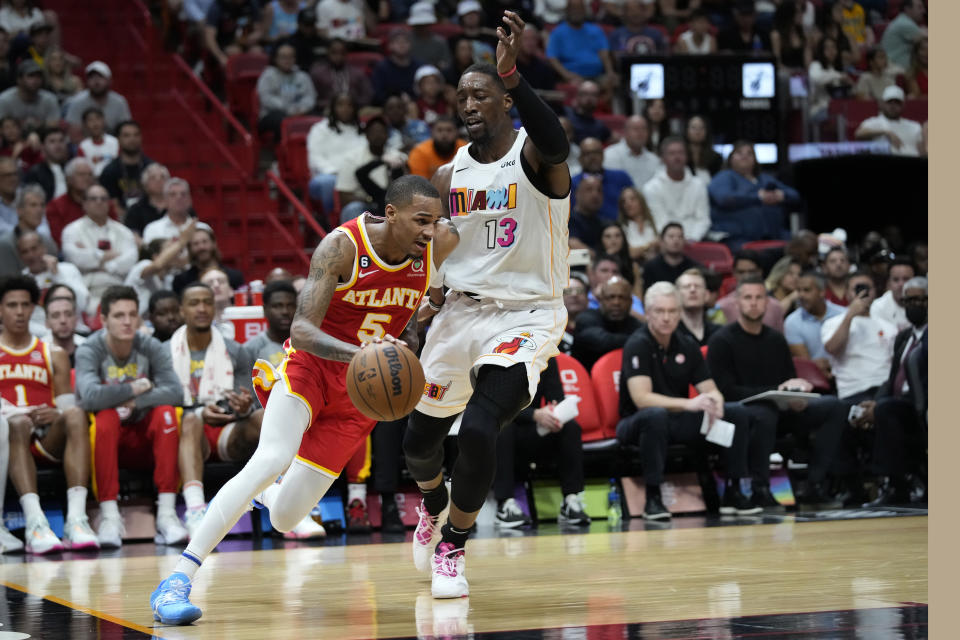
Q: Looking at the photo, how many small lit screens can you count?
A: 2